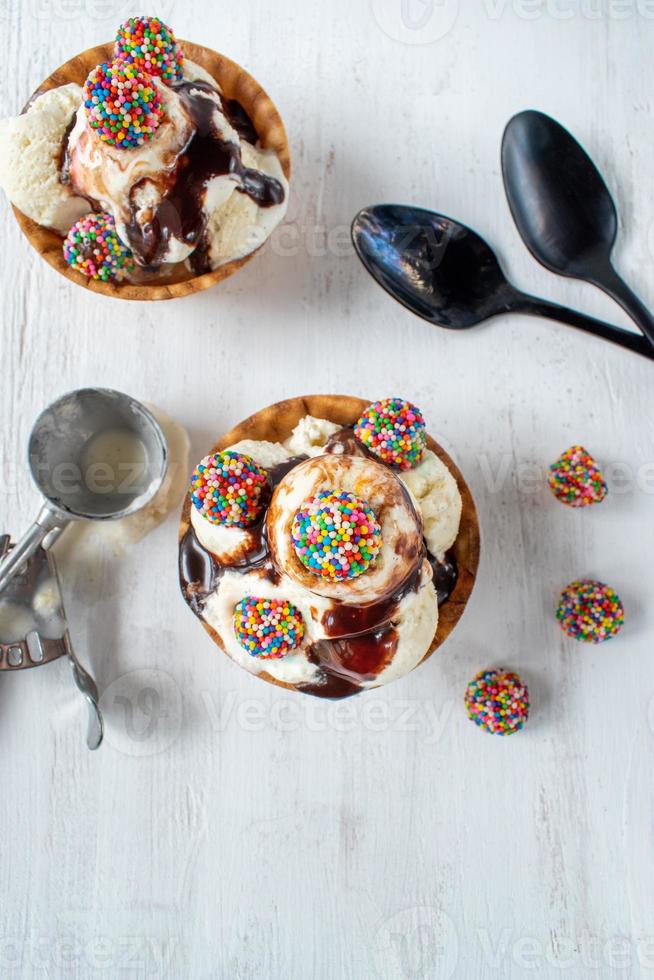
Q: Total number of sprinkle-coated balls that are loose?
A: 3